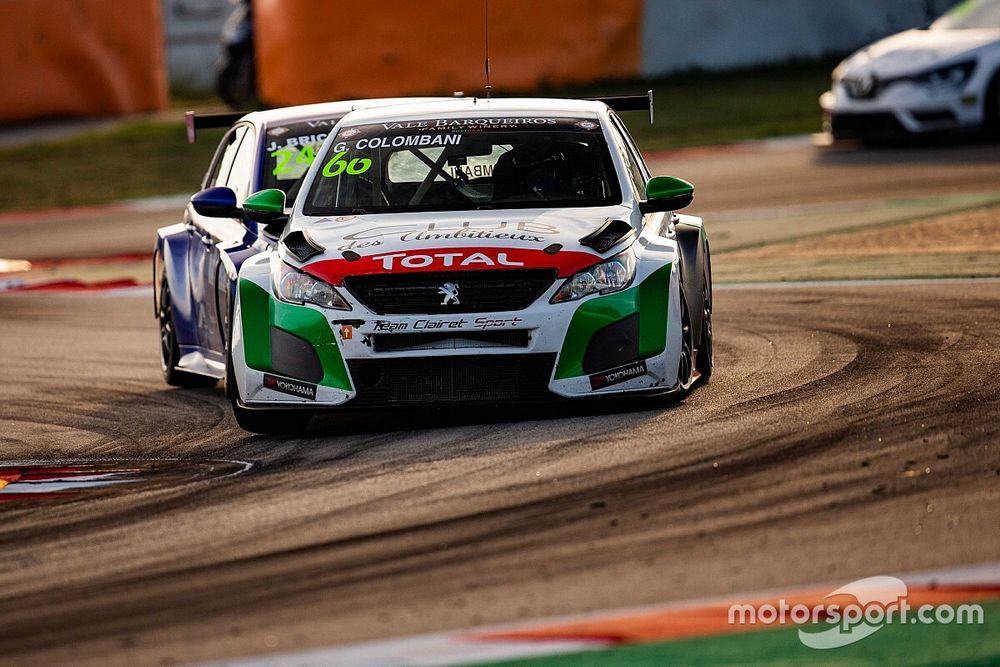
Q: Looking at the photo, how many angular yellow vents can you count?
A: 0